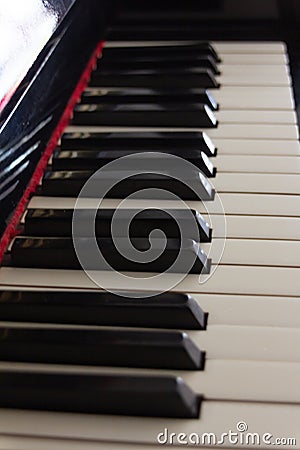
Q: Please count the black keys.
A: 13